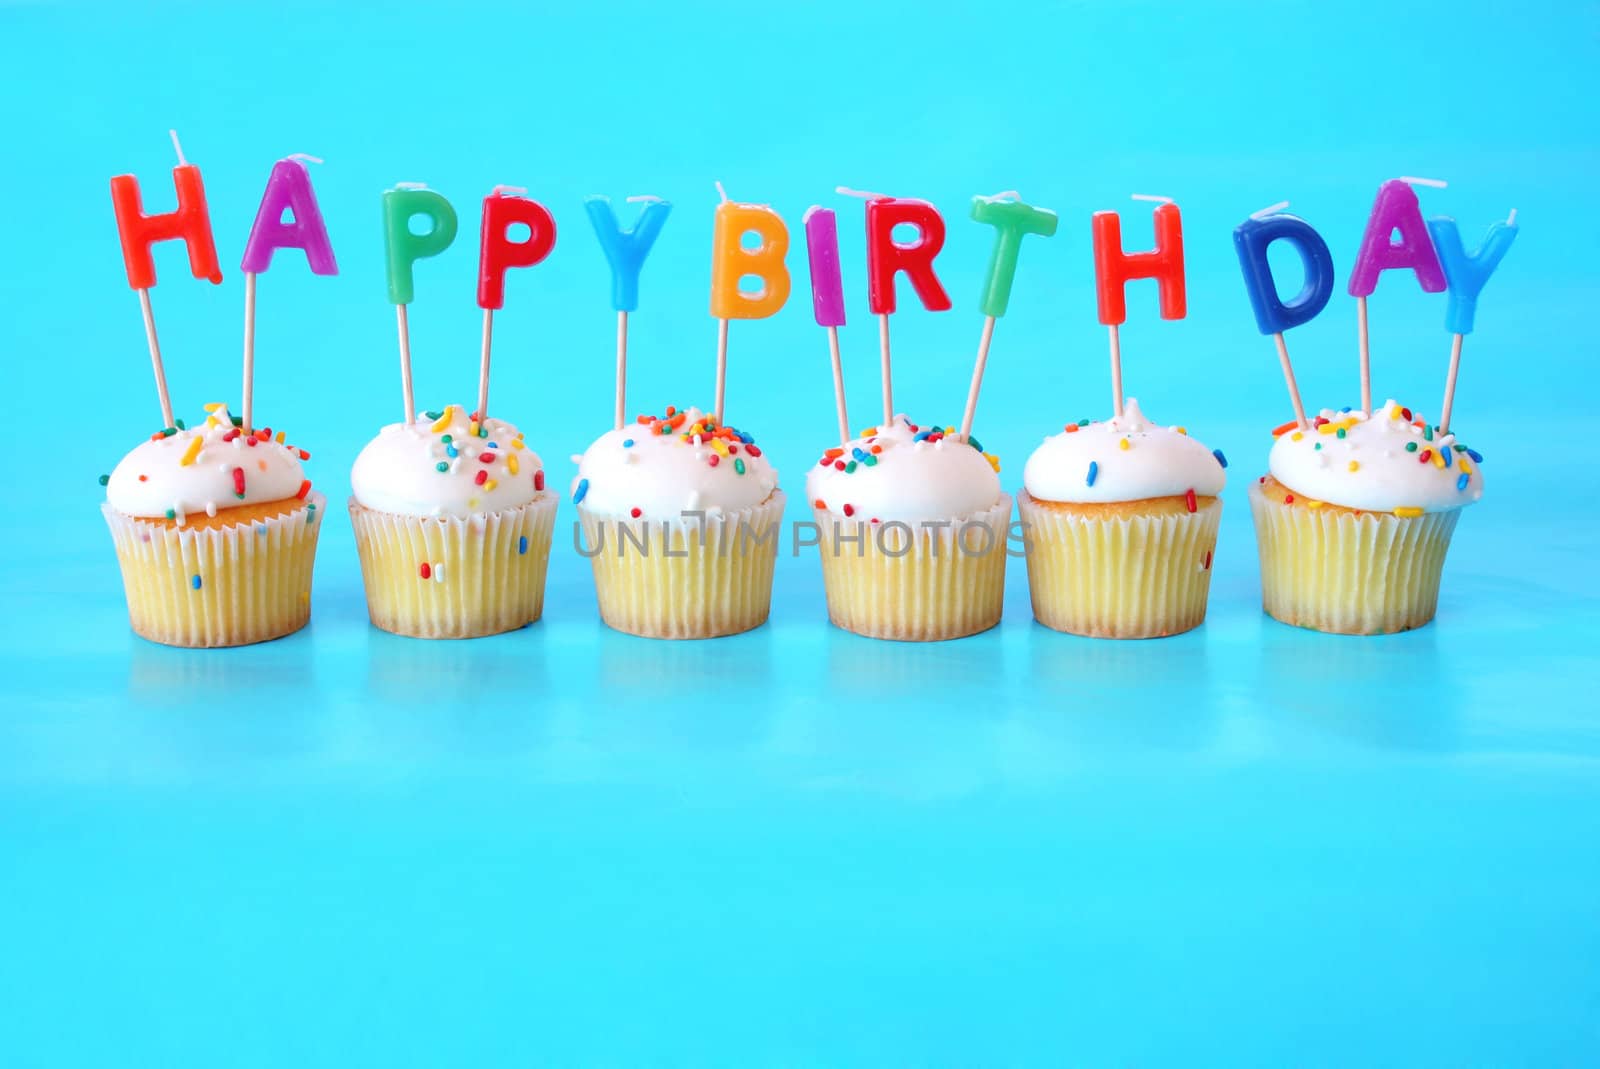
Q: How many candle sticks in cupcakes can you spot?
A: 13